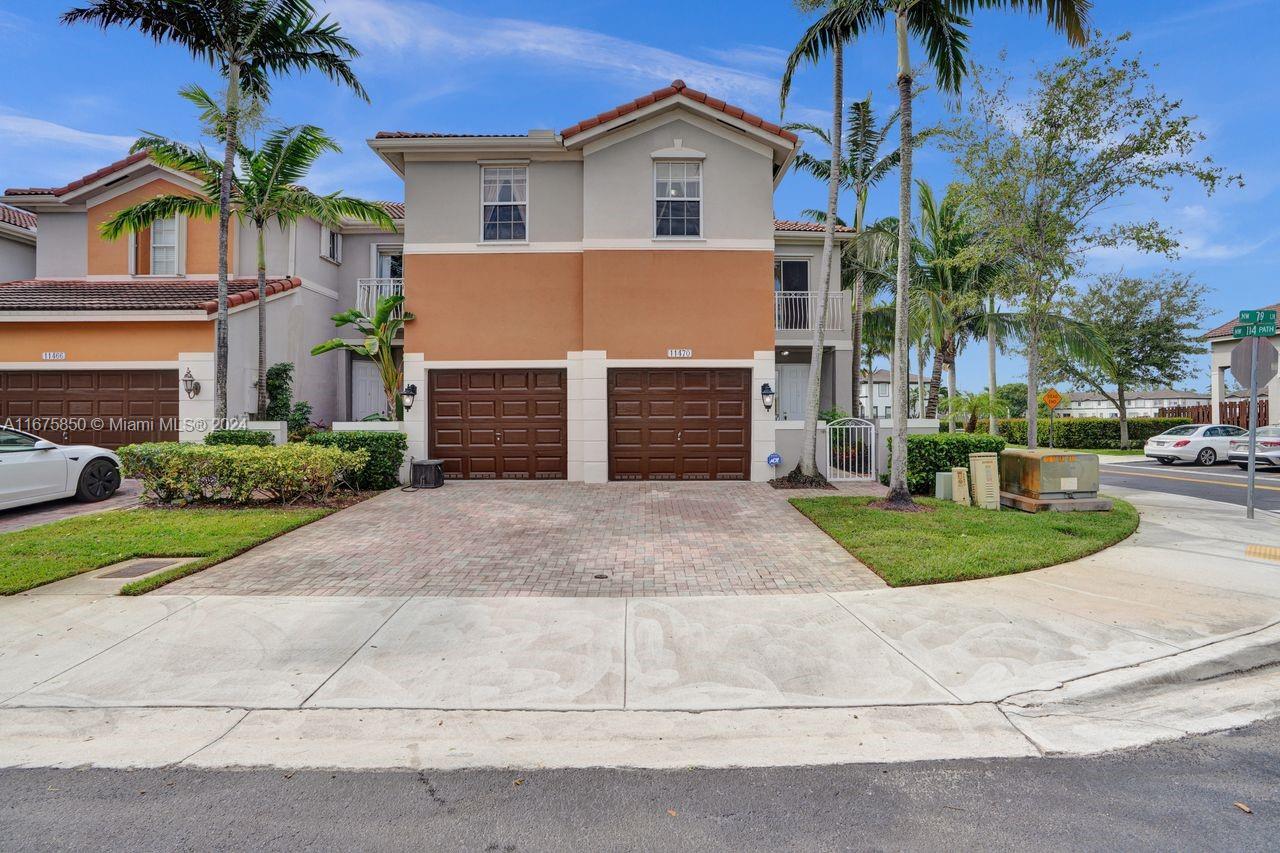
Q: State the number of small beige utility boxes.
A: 2